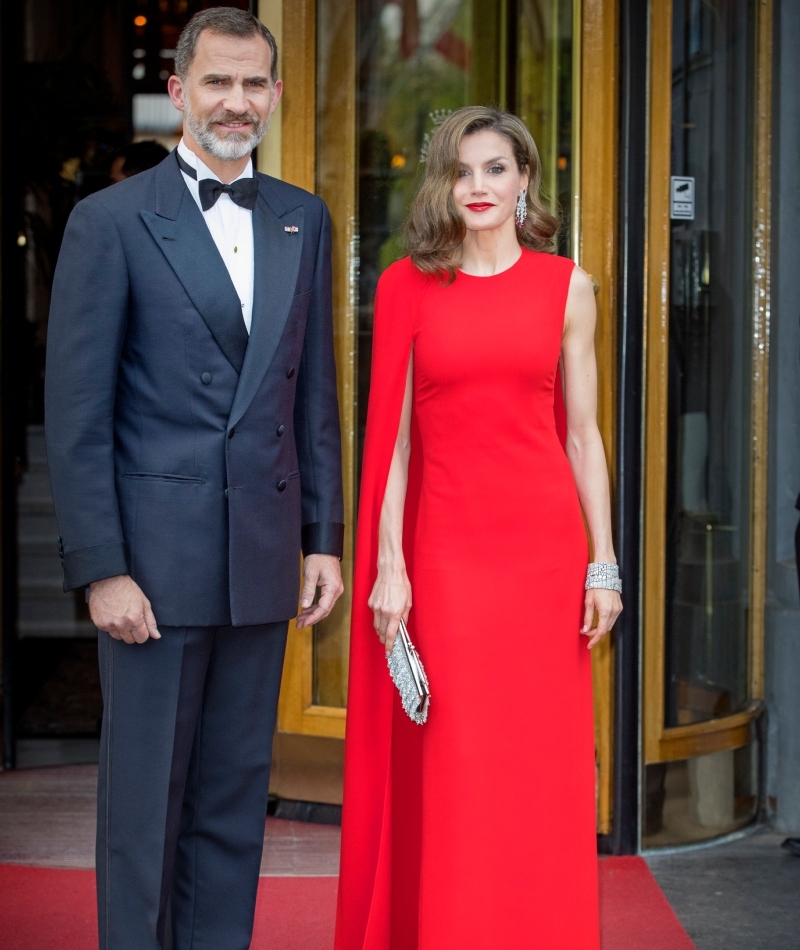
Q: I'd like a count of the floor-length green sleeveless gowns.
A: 0